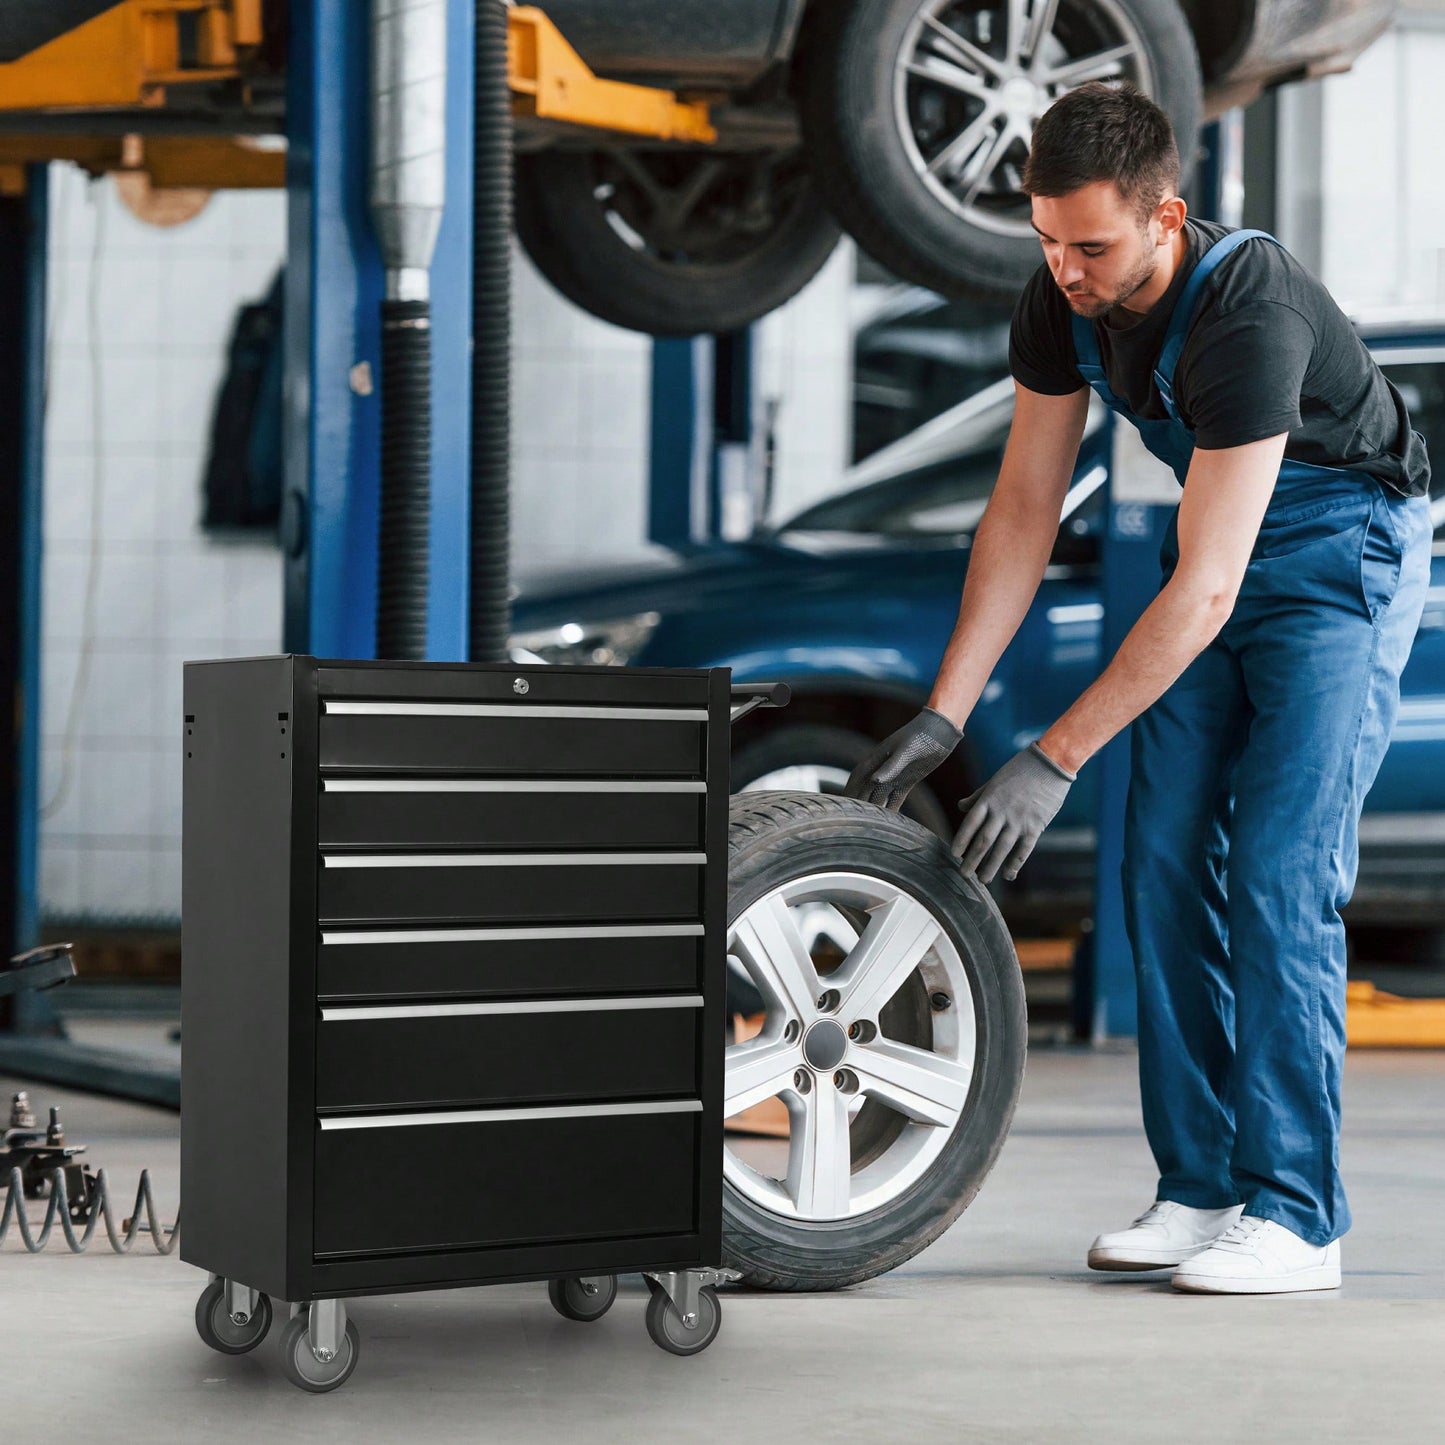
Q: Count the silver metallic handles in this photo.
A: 6